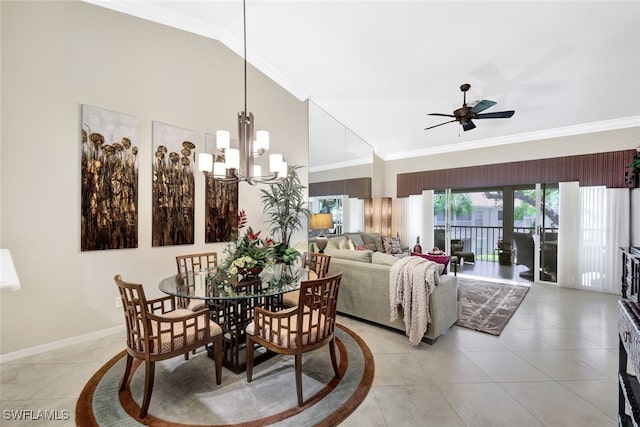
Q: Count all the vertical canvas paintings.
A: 3